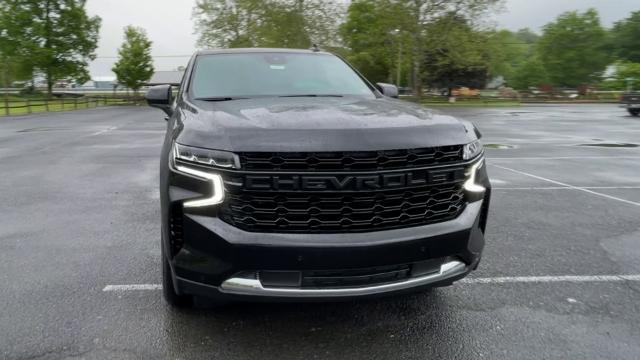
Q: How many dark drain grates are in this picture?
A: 0